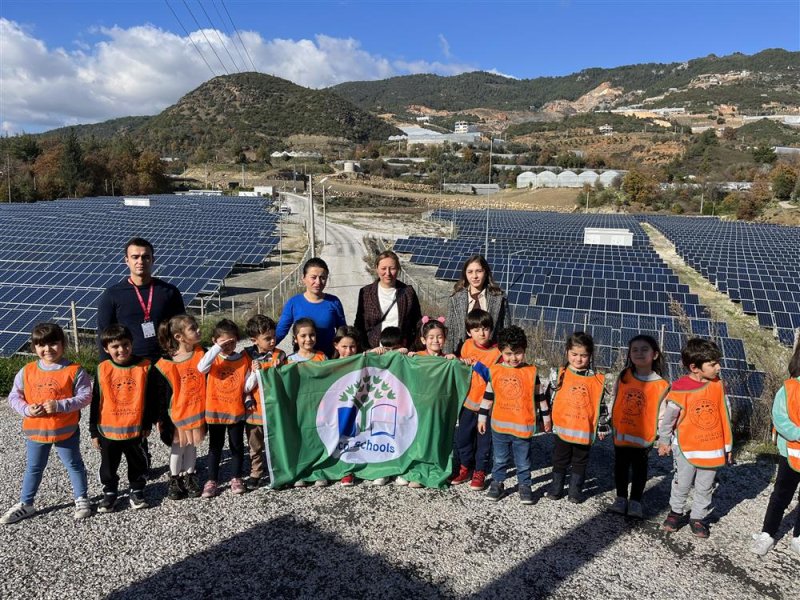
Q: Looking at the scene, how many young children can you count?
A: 15